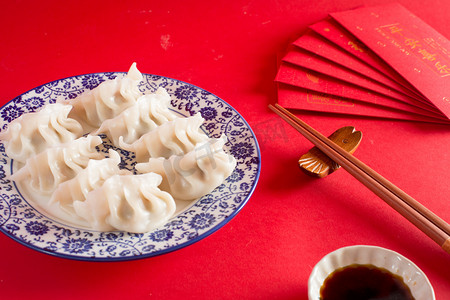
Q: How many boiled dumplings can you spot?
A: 8